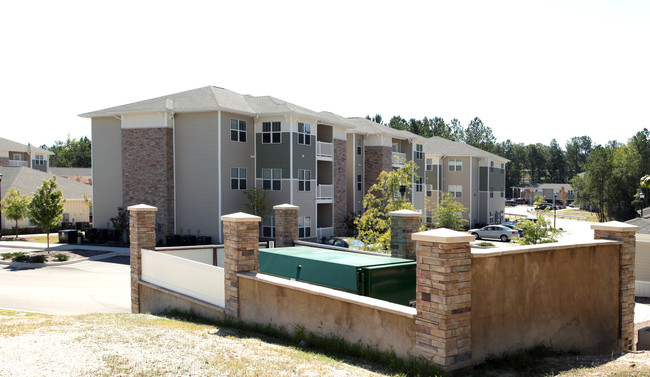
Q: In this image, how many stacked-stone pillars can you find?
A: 6